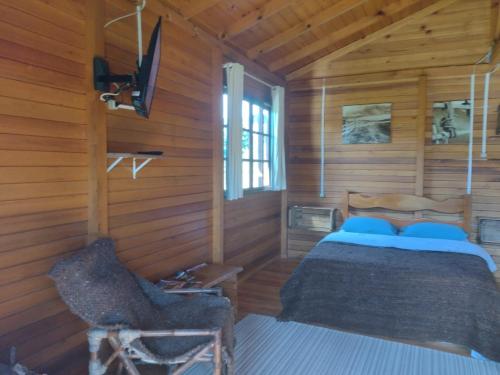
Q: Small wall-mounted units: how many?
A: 2